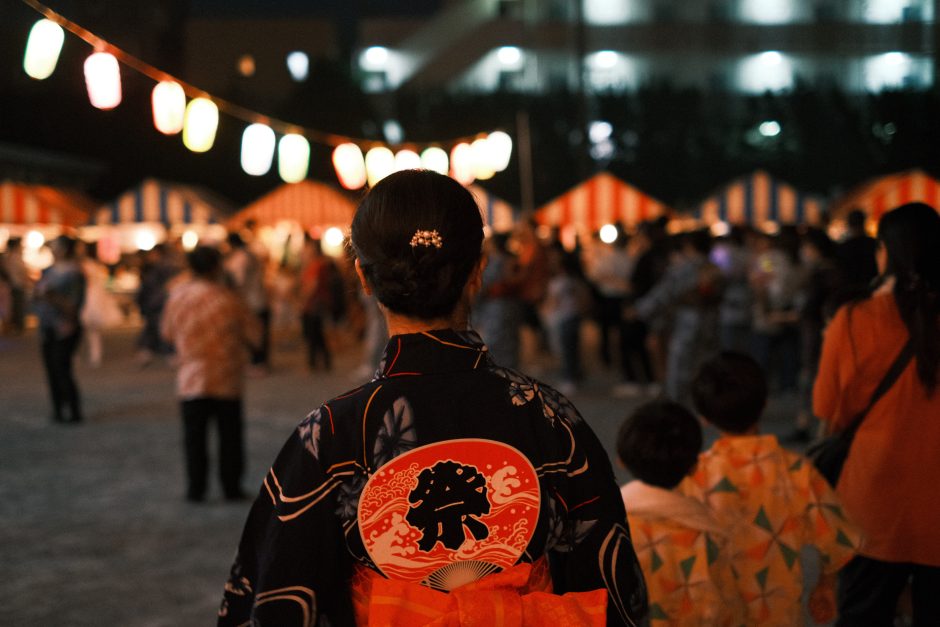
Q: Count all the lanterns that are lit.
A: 13